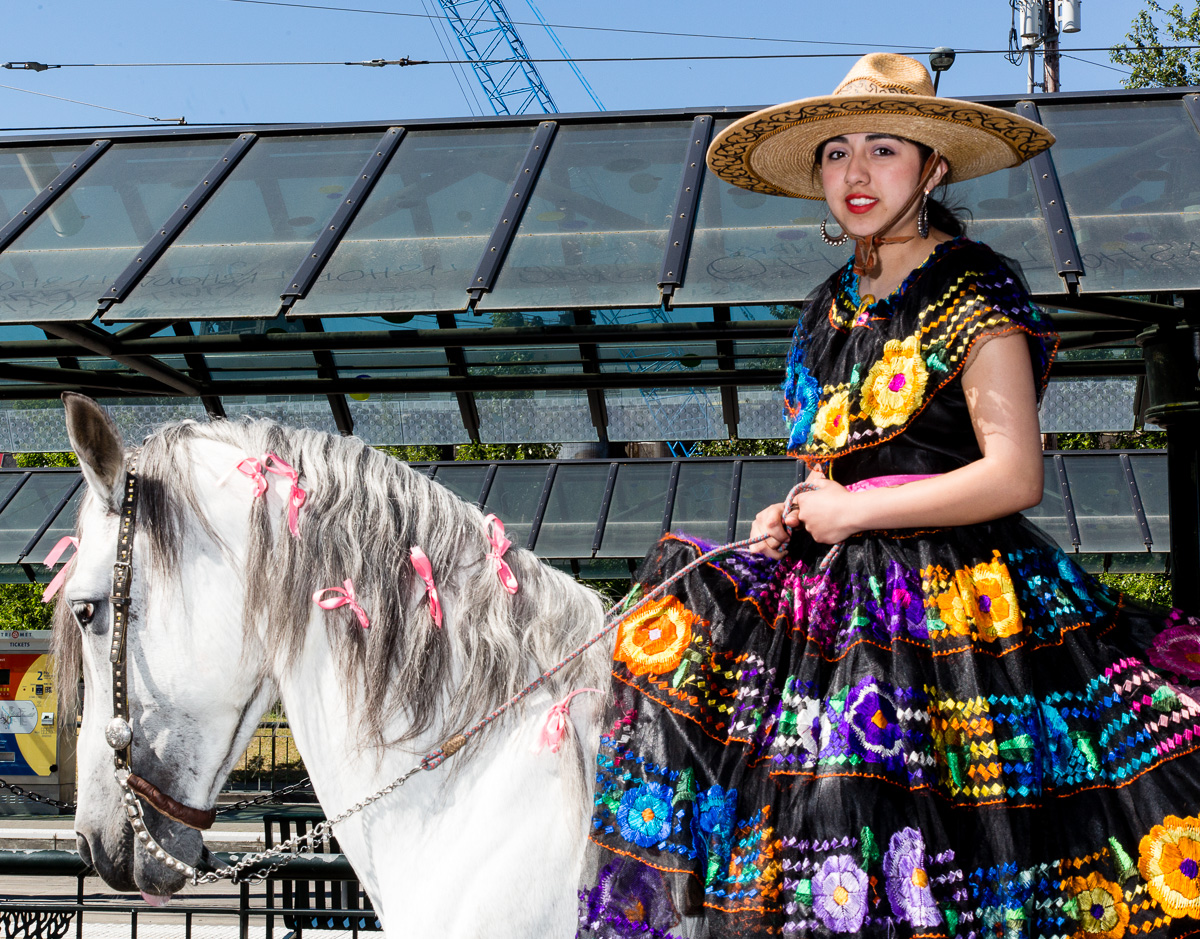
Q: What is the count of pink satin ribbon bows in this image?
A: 7